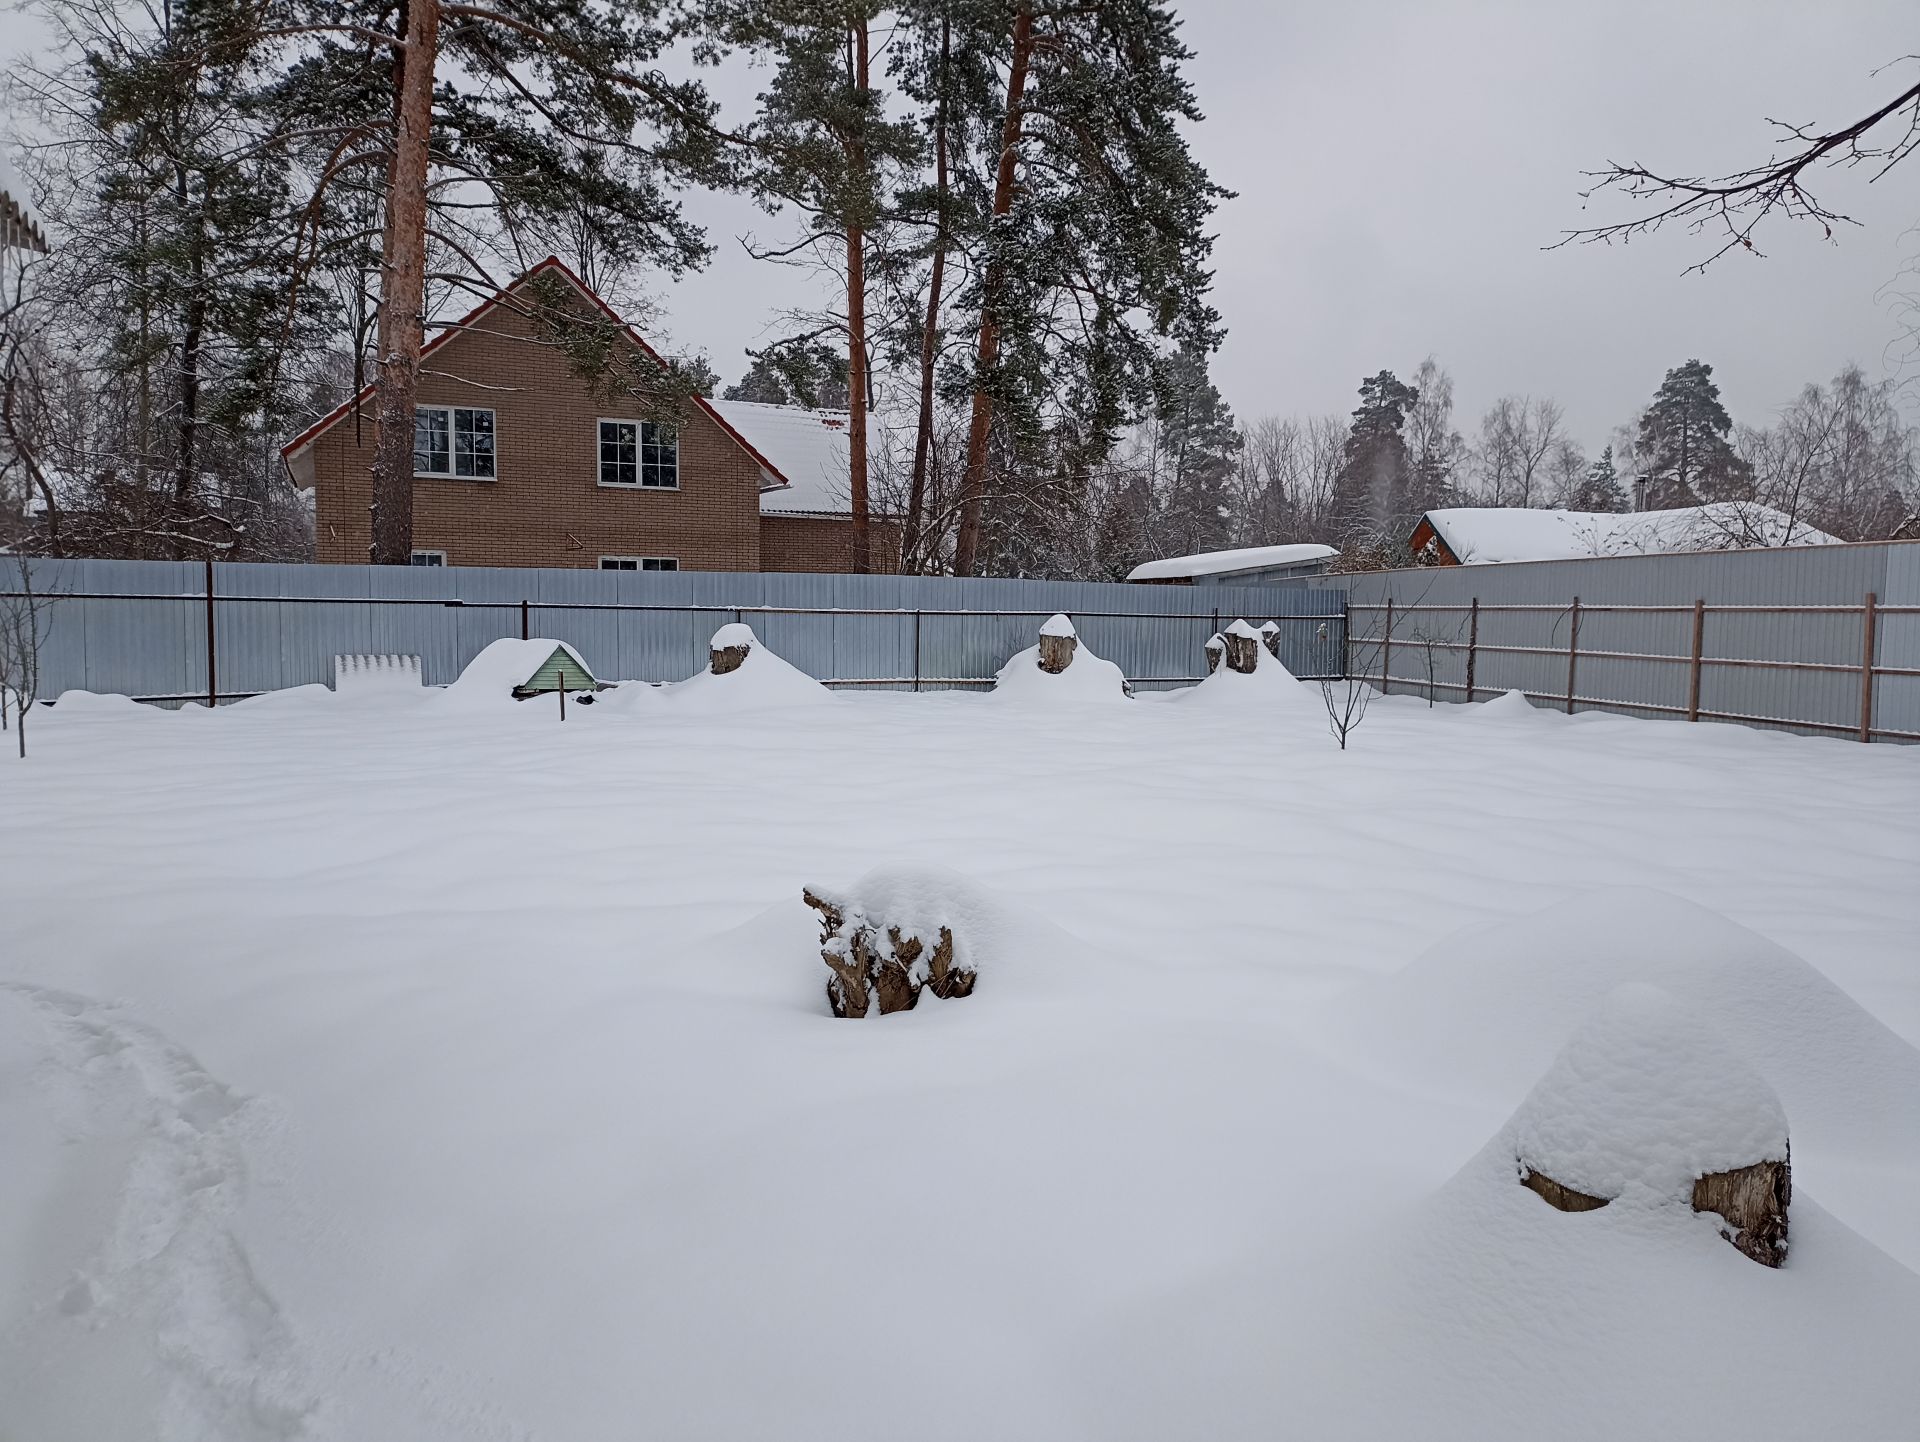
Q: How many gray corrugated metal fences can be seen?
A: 2